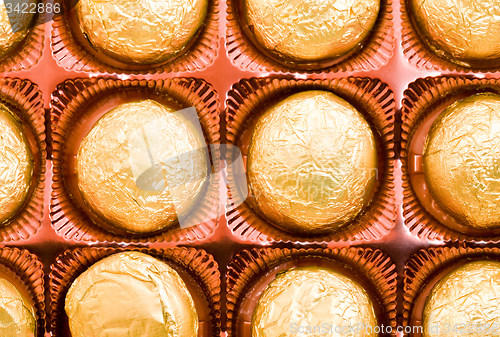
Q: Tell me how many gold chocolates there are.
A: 12